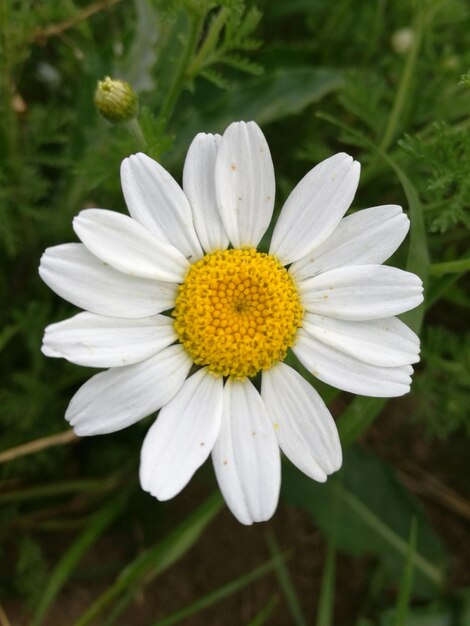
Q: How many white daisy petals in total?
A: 15